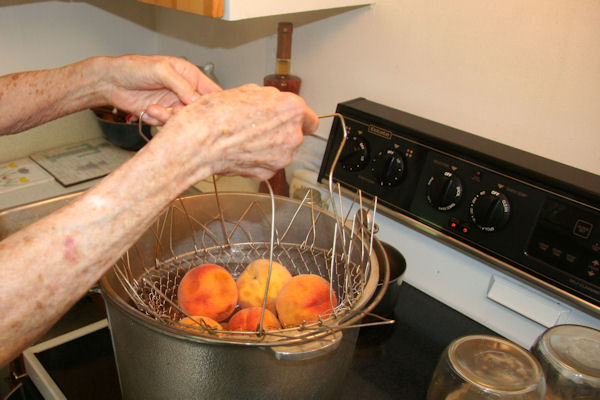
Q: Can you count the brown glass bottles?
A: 1